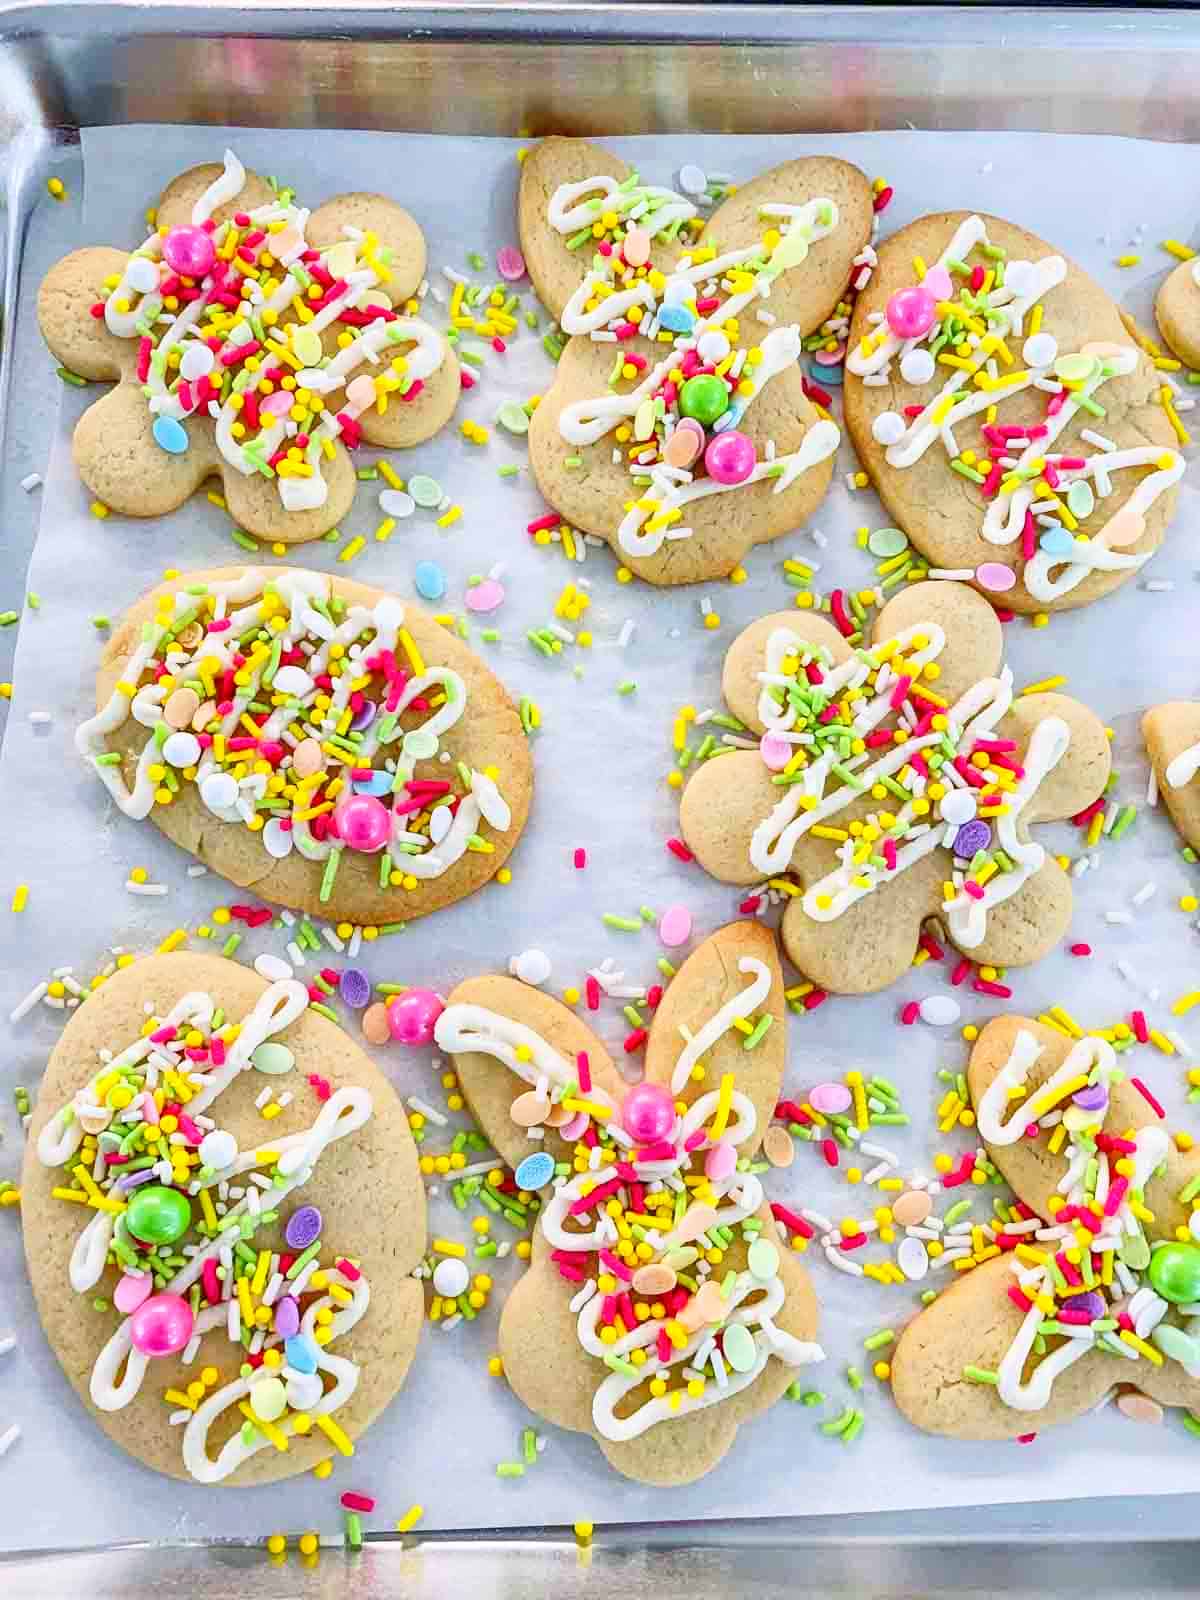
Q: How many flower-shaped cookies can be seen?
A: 2